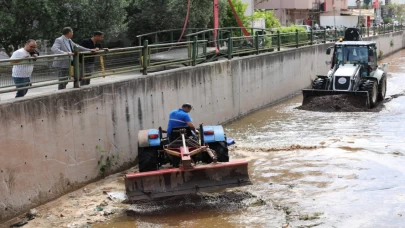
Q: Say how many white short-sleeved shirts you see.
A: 1